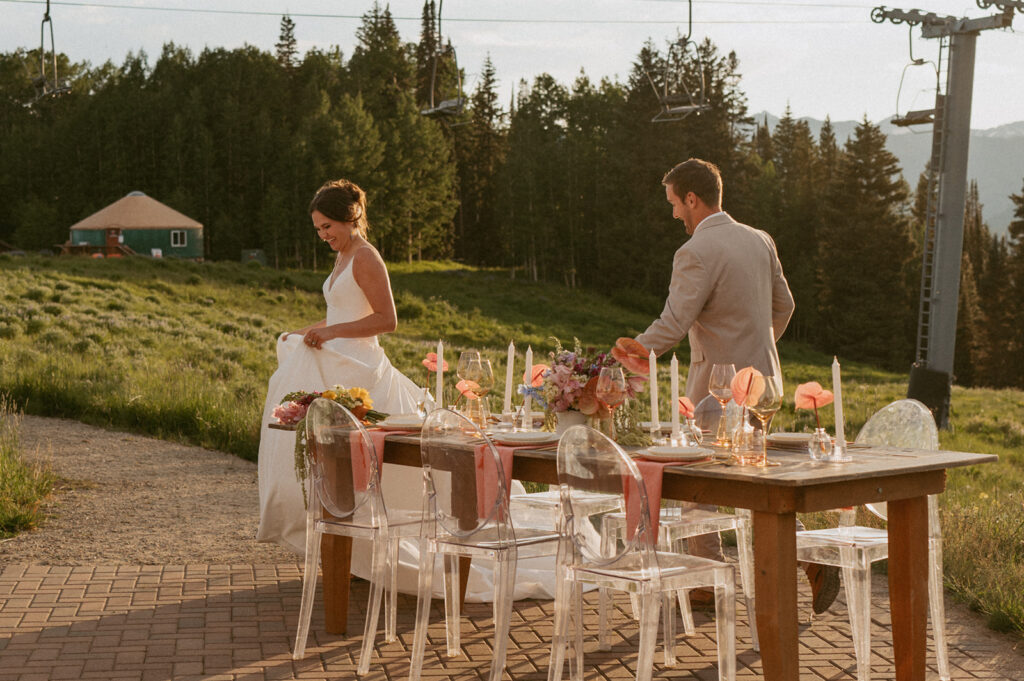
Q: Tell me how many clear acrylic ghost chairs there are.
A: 6